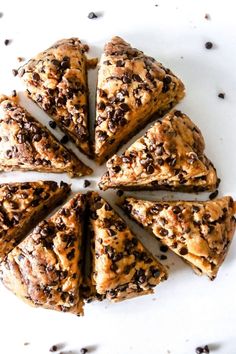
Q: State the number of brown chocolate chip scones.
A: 8